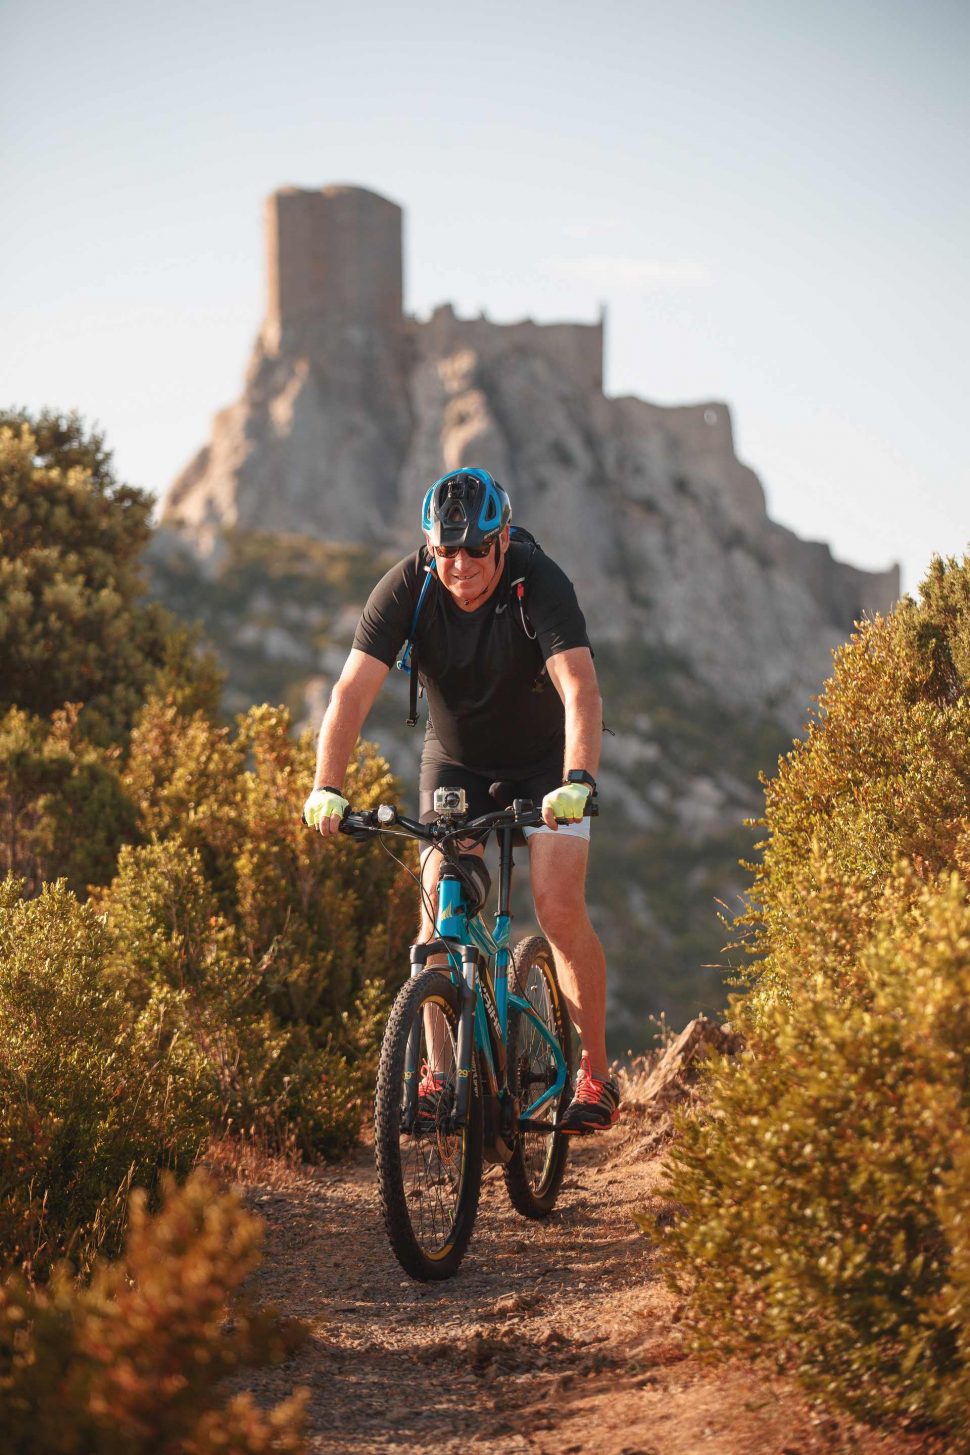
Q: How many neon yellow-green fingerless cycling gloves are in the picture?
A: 2